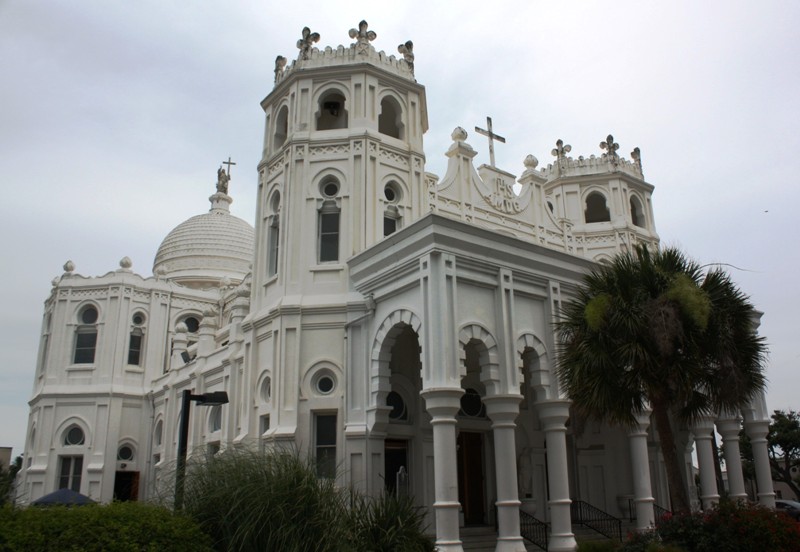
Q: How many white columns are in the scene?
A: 7